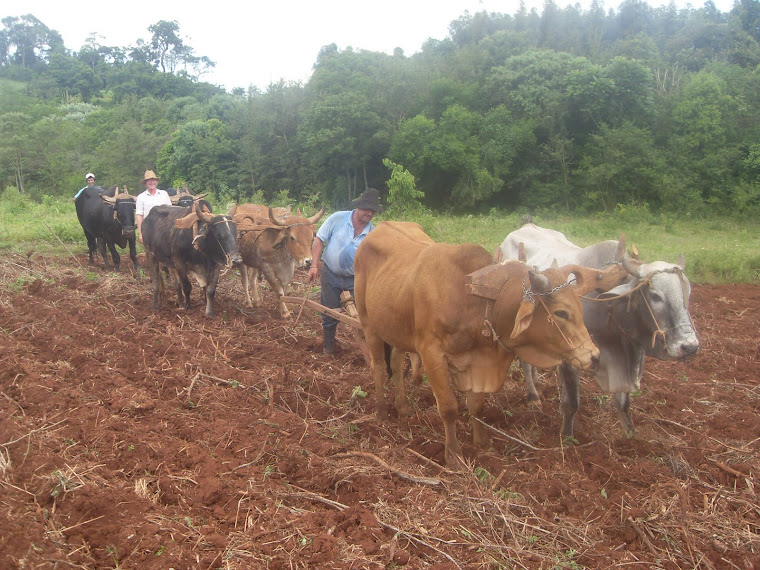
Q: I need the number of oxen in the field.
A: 6